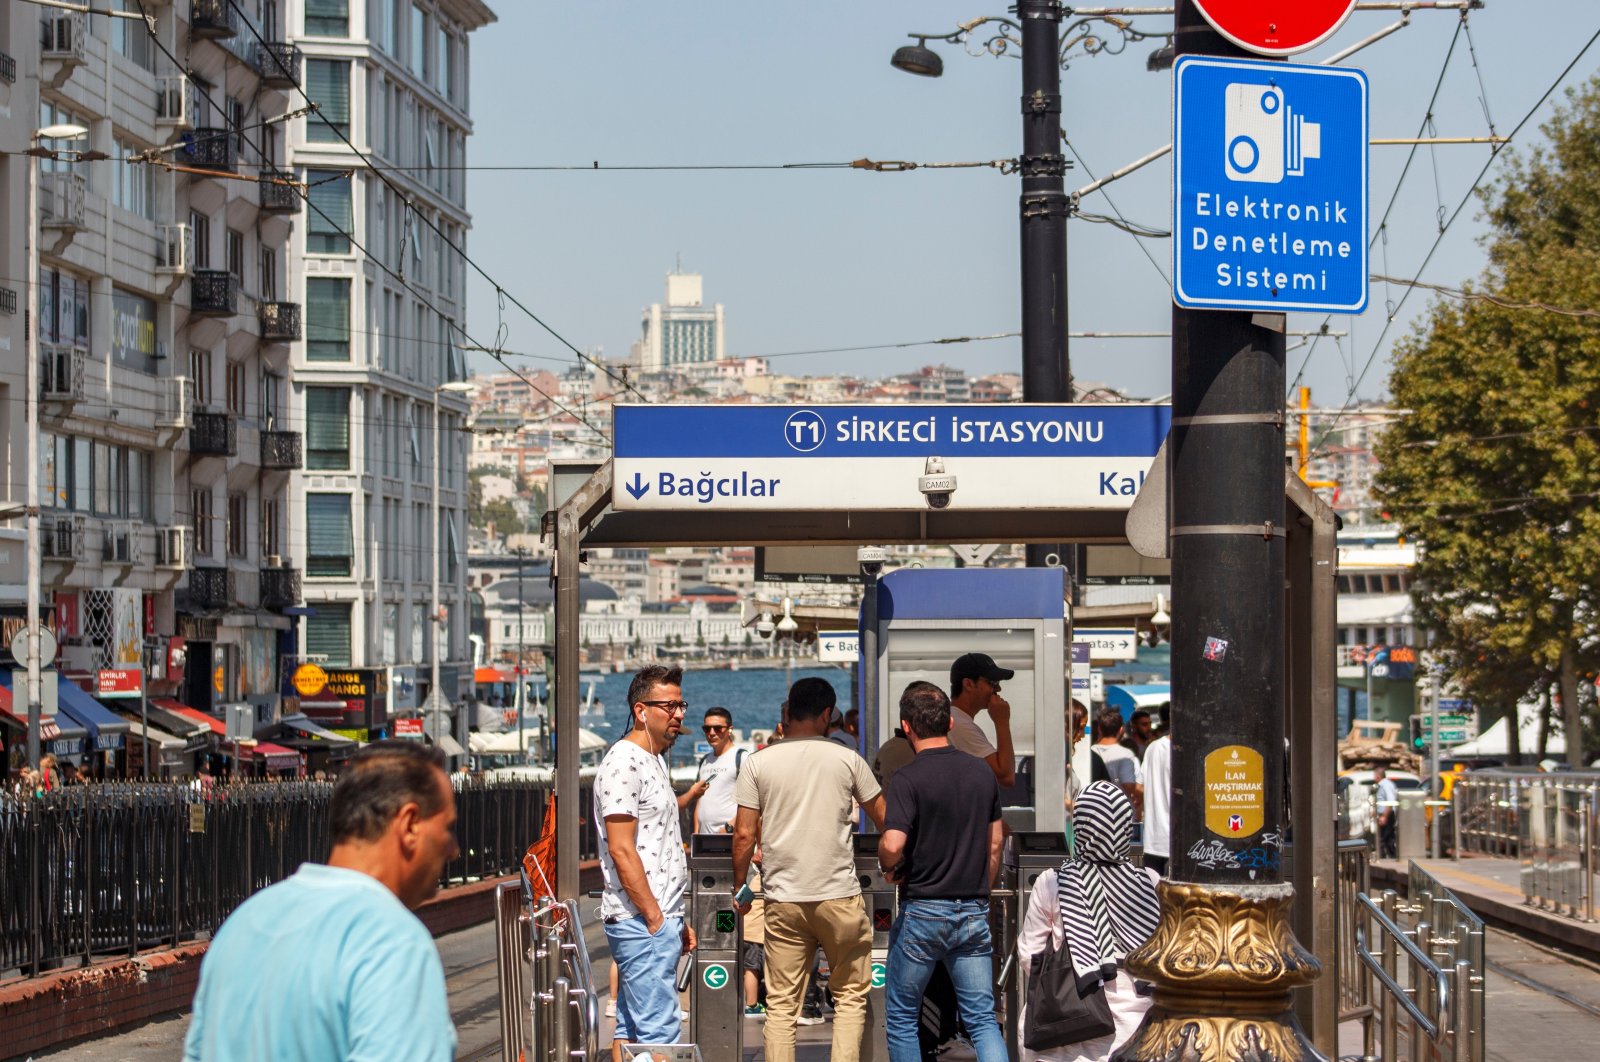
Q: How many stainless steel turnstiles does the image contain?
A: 3